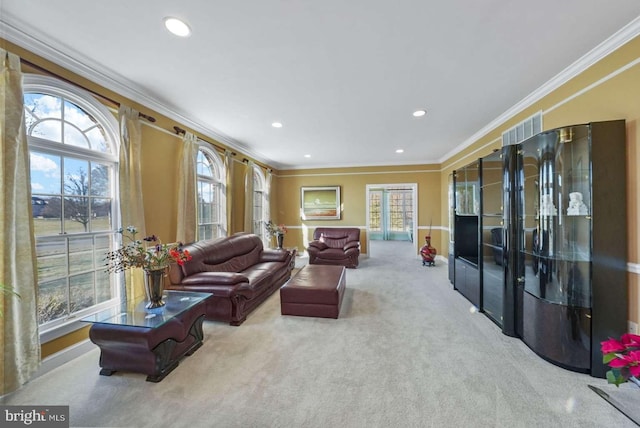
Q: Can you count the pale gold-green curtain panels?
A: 6